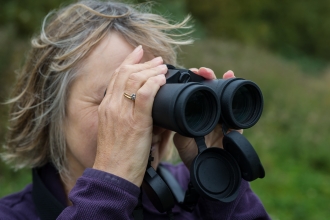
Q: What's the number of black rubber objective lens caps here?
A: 2